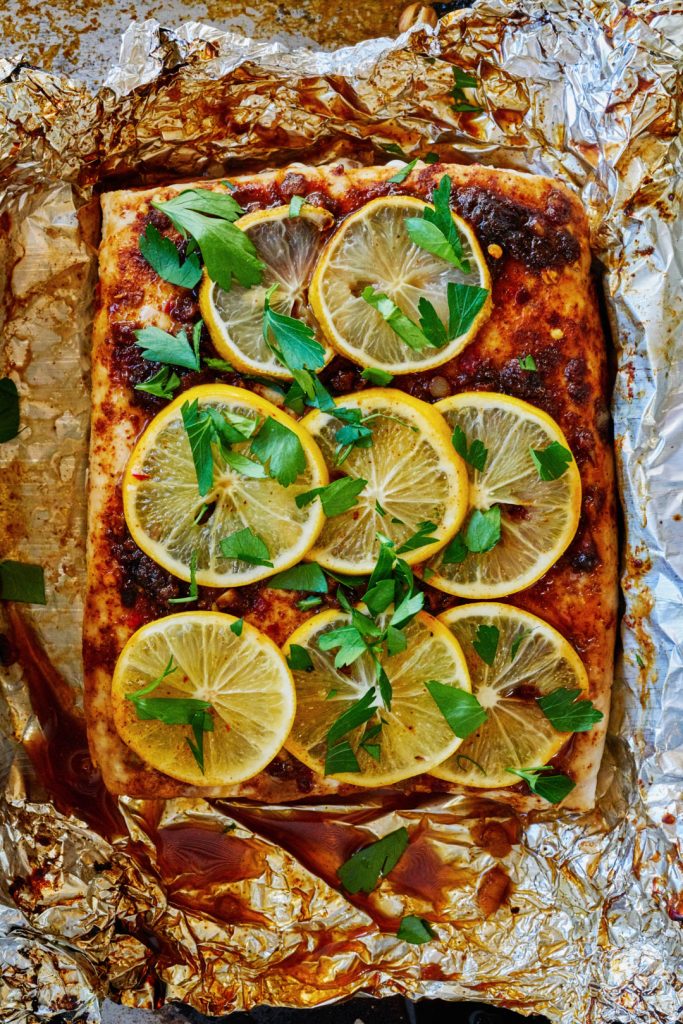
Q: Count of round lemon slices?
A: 8